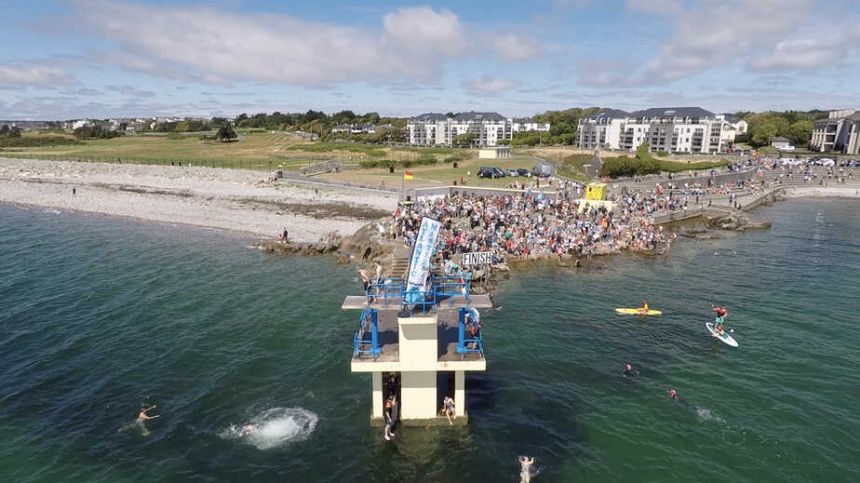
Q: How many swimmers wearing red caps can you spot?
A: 2